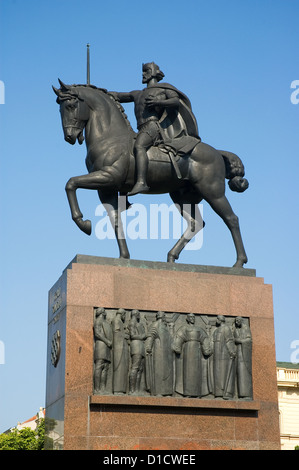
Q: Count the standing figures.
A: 7